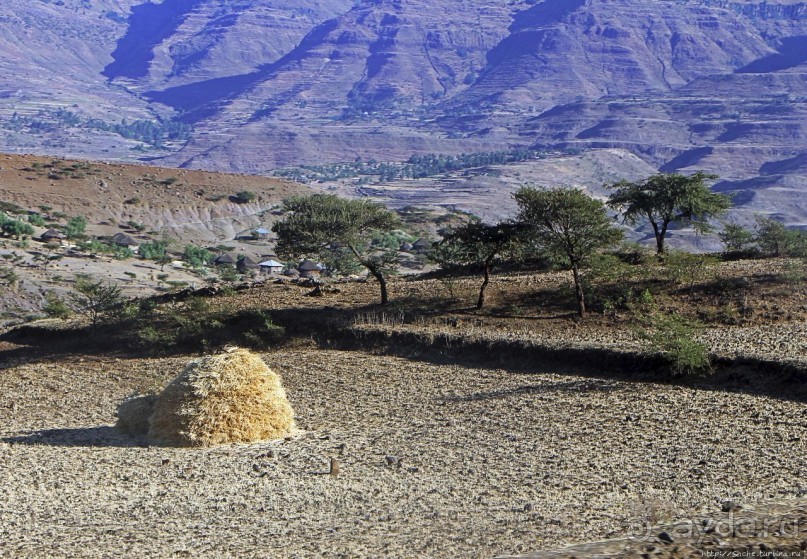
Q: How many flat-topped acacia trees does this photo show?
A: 4